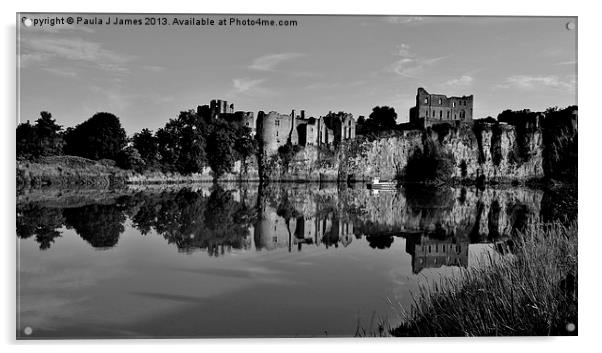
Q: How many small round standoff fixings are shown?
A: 4